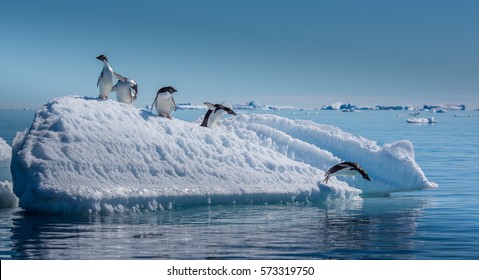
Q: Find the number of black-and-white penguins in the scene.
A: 5